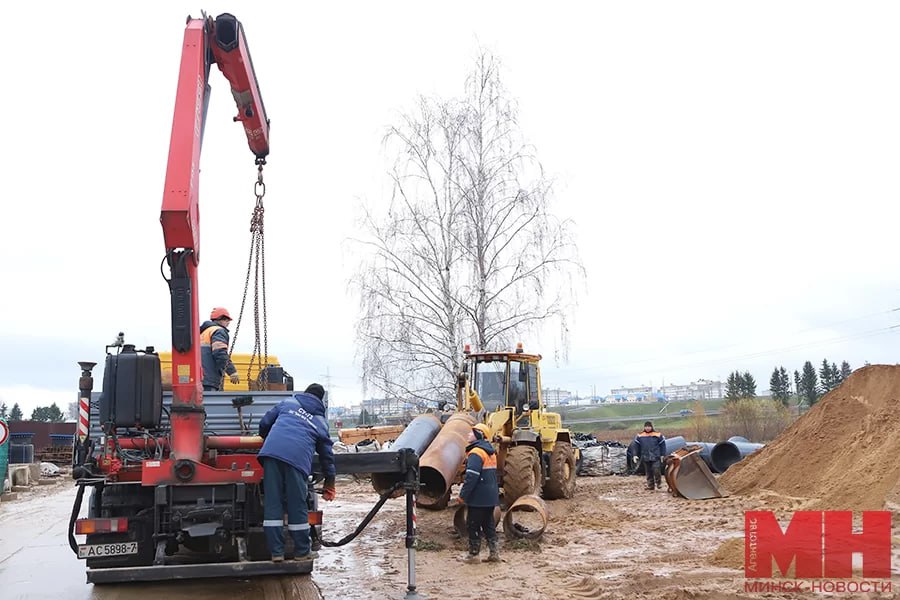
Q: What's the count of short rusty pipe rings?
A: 2